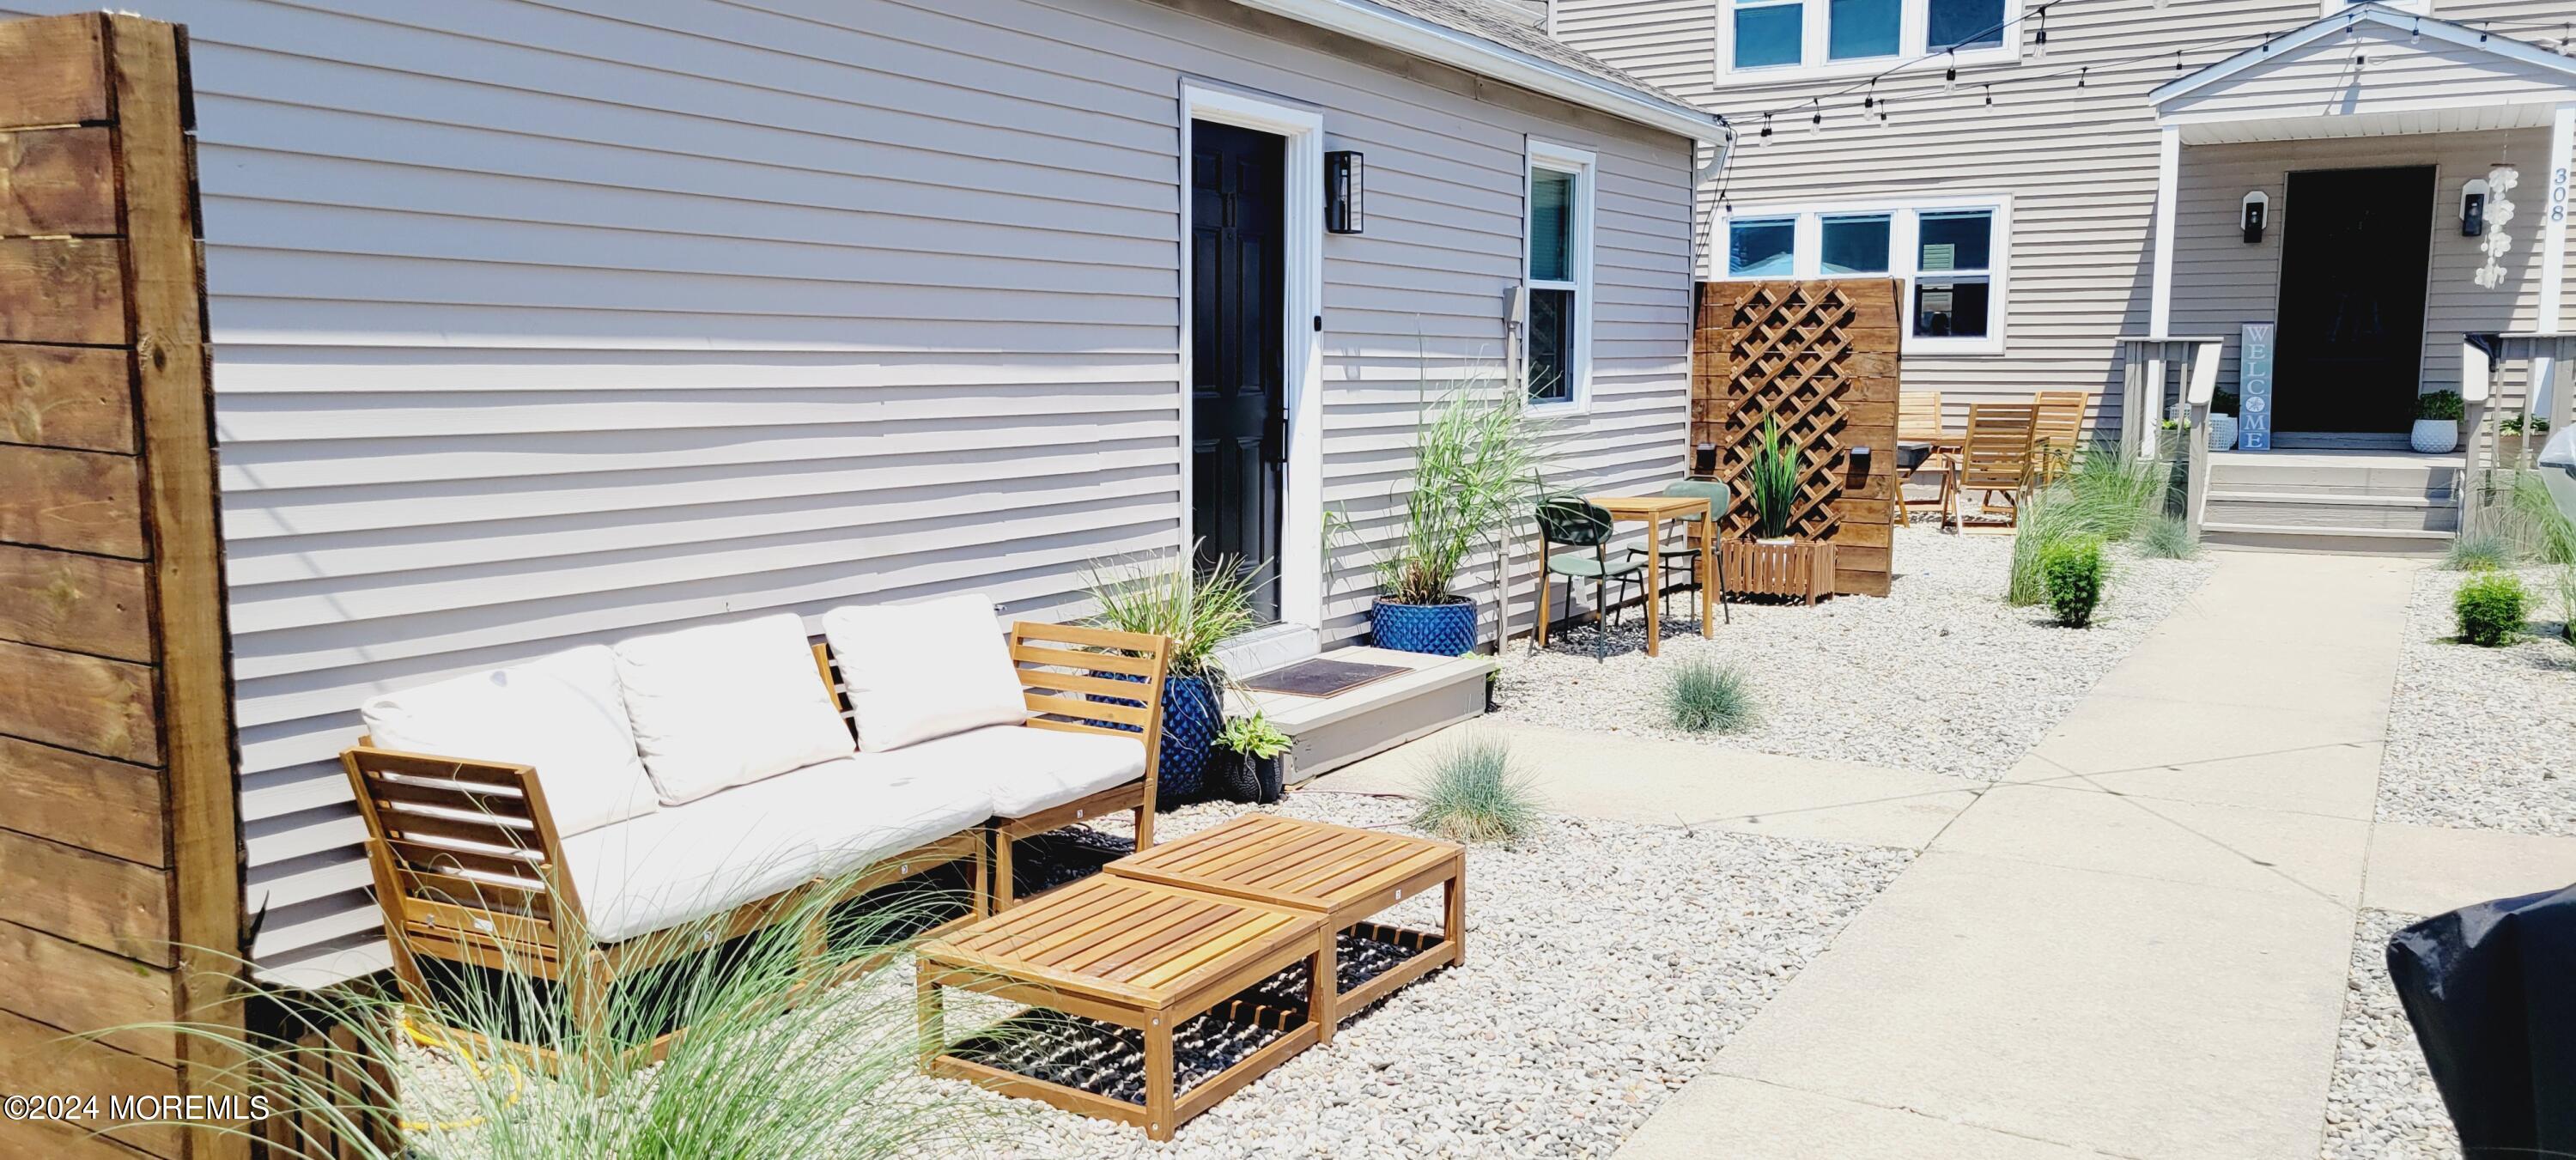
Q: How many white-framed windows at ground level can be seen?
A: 4